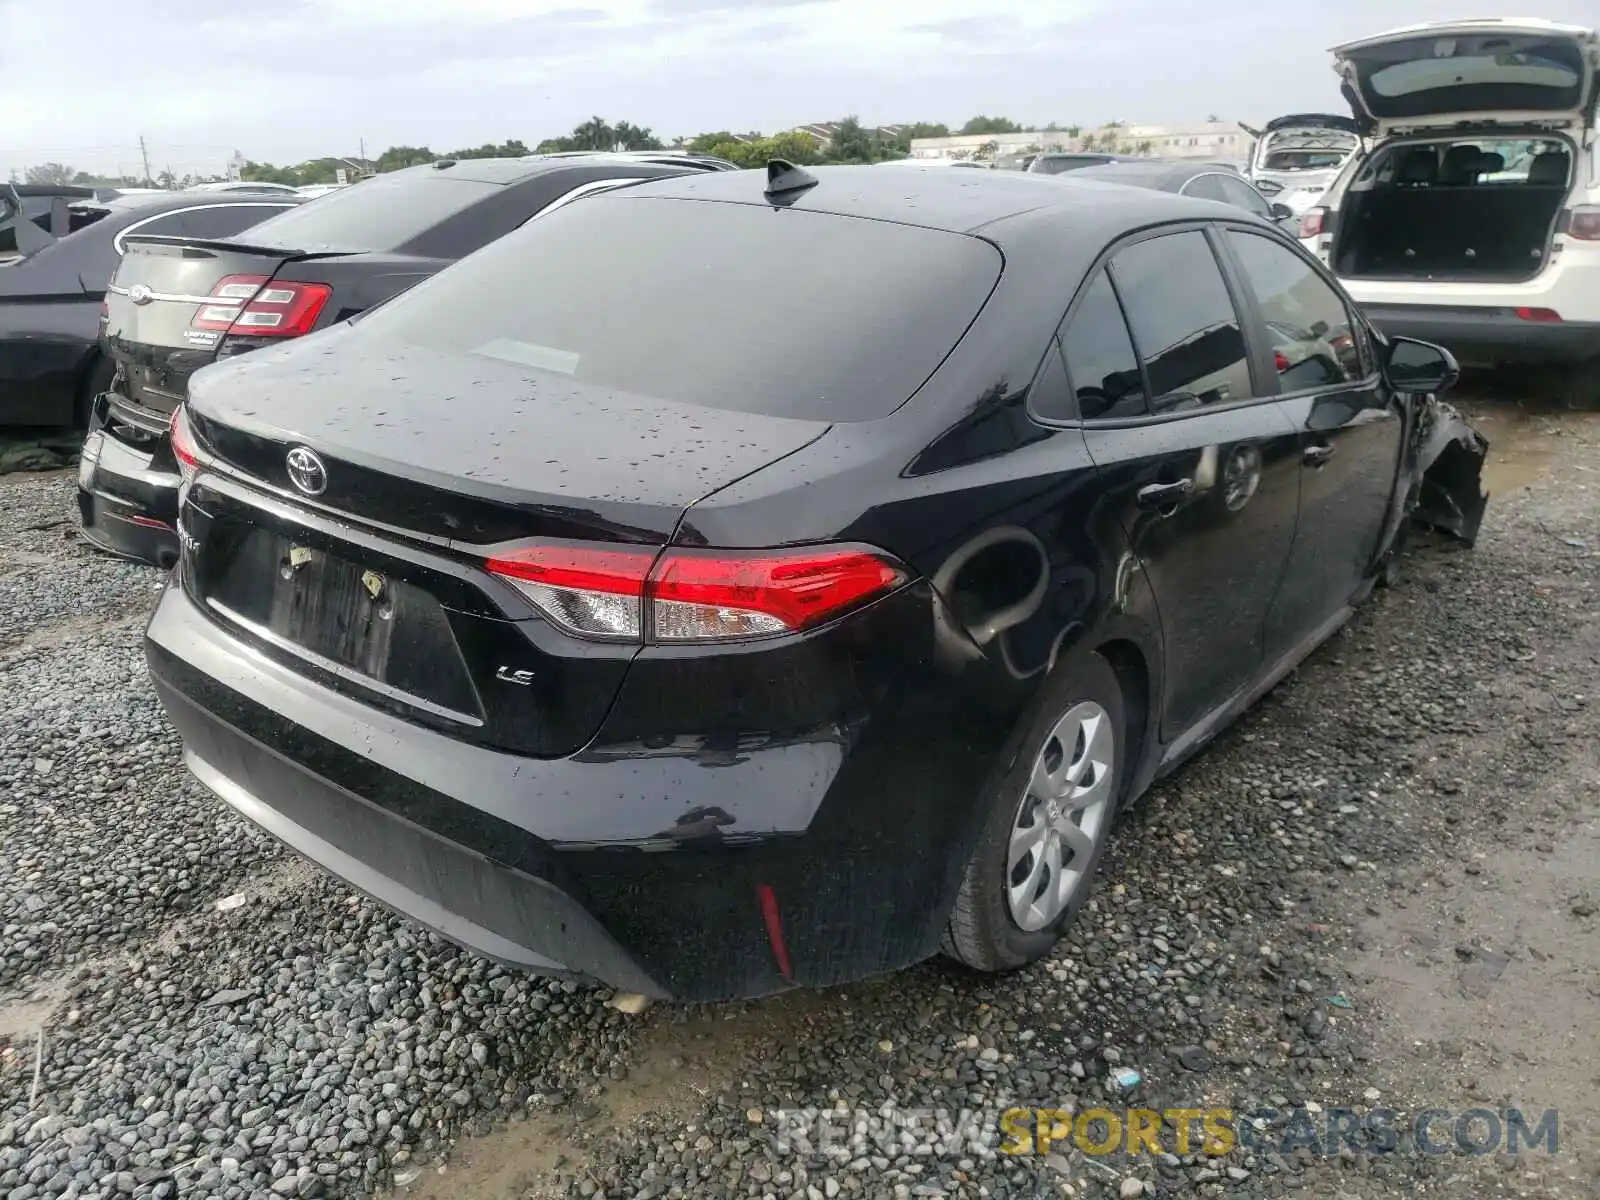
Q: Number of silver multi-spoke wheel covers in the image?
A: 1